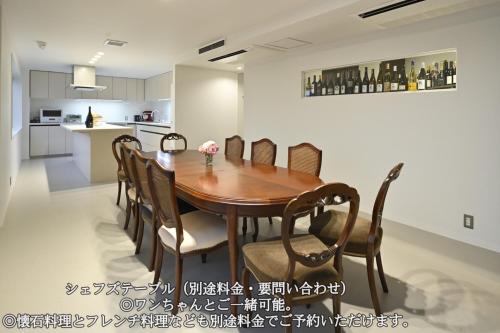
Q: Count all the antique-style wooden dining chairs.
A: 10